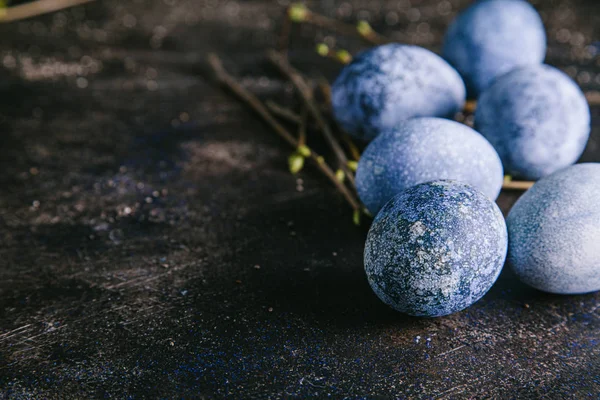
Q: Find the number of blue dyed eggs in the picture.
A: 6